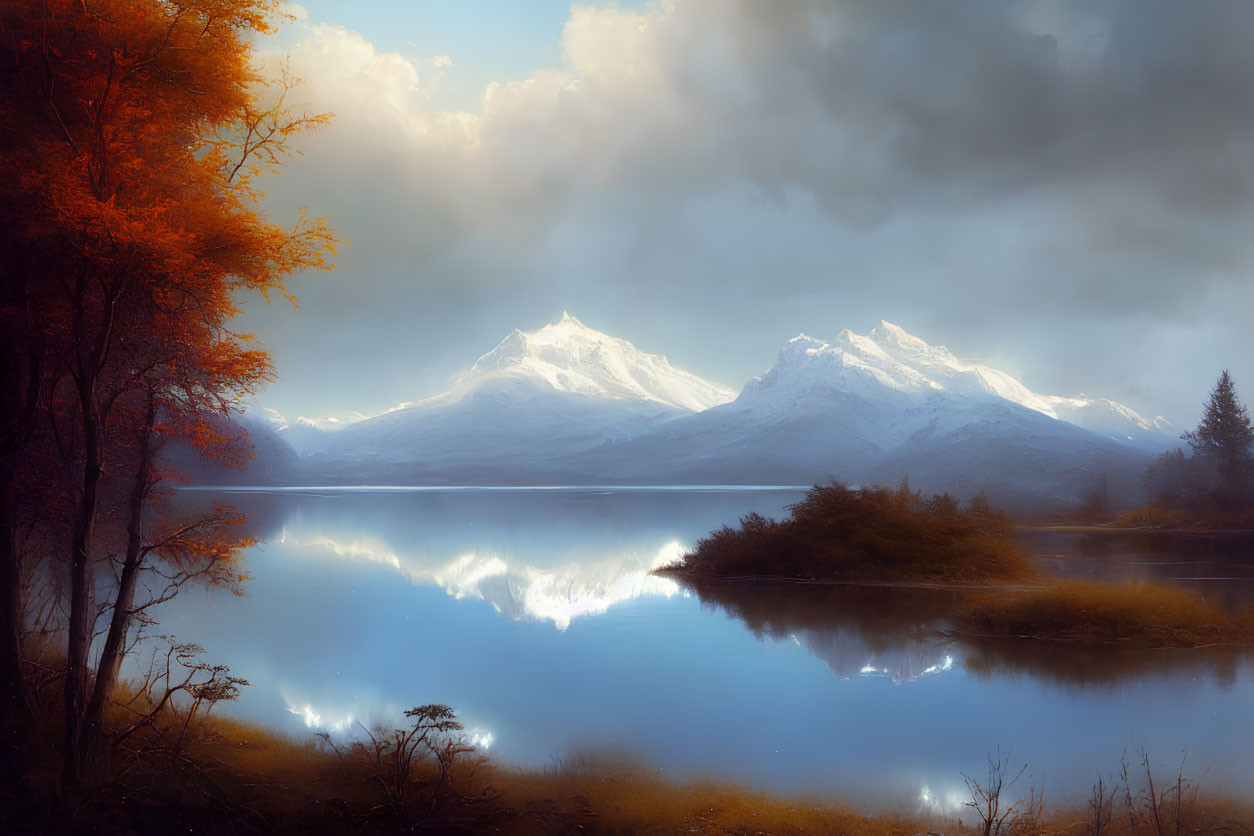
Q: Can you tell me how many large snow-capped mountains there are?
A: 2